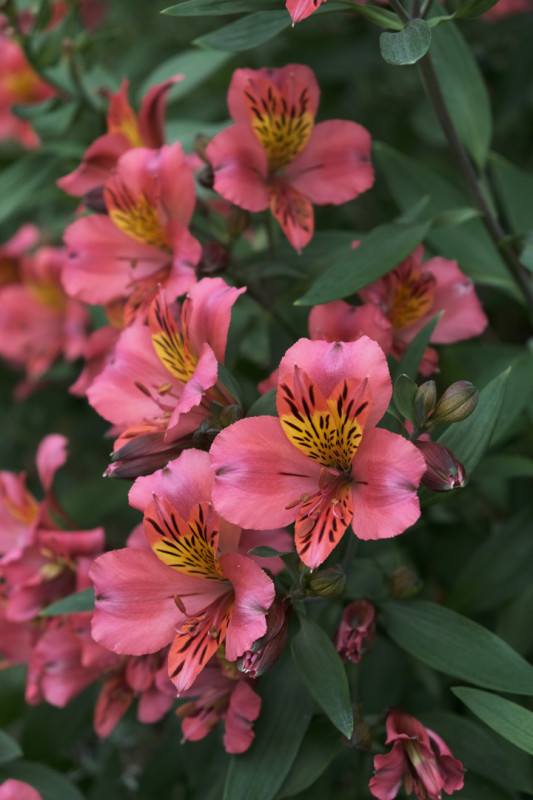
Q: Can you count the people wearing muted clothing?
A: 0